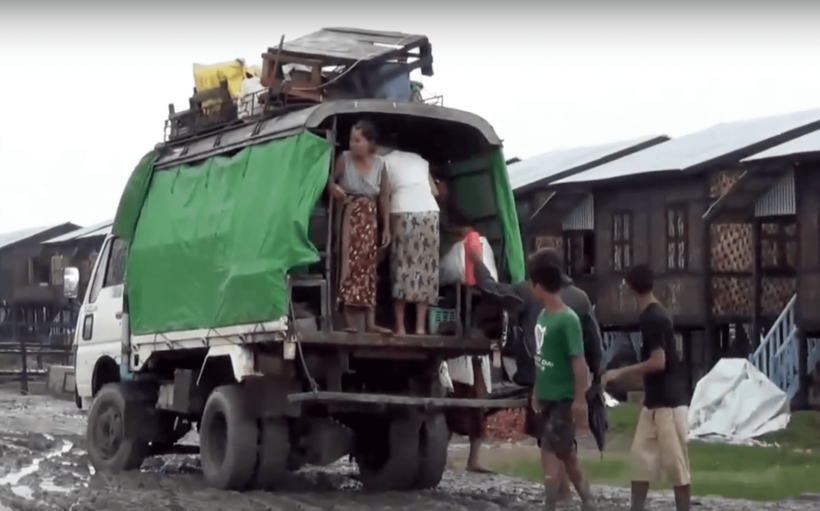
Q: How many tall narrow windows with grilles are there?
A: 2